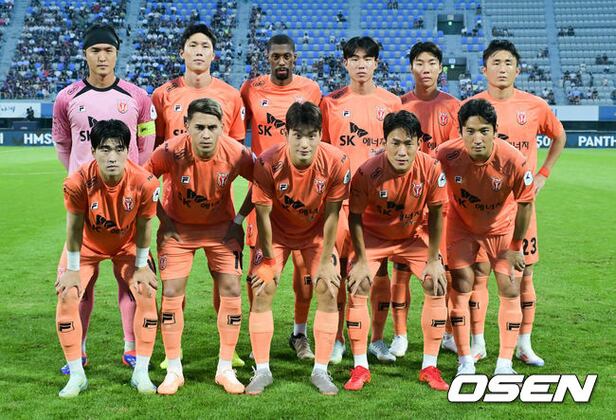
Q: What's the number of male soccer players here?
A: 11